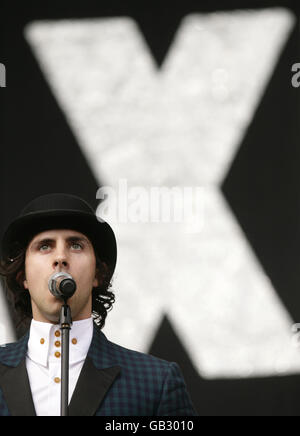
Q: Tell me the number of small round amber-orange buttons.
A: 6